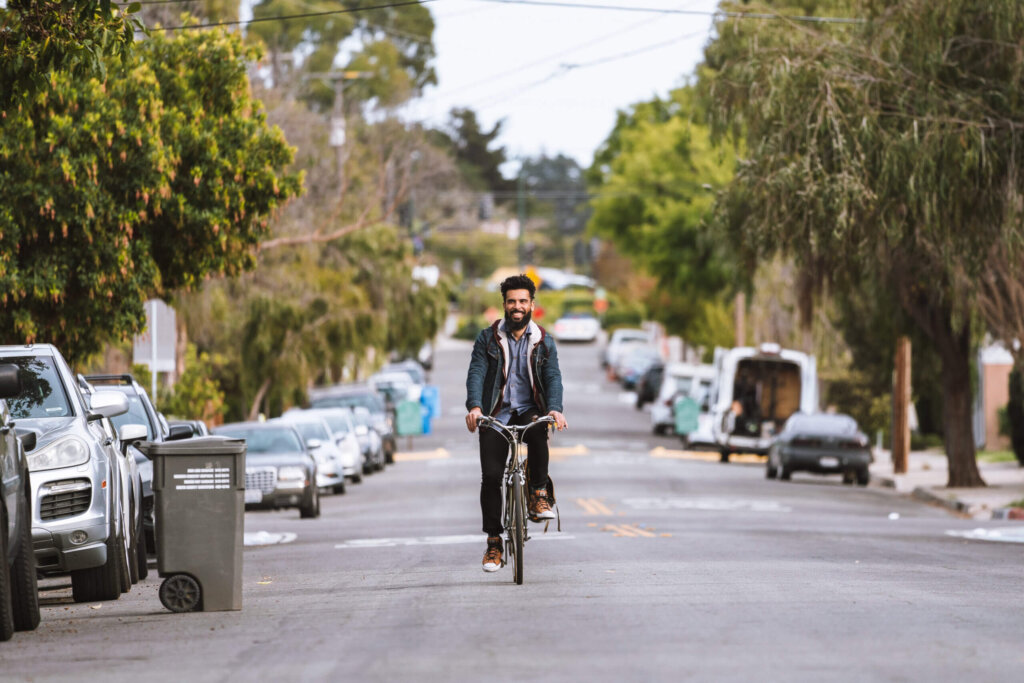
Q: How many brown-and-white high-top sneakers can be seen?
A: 2